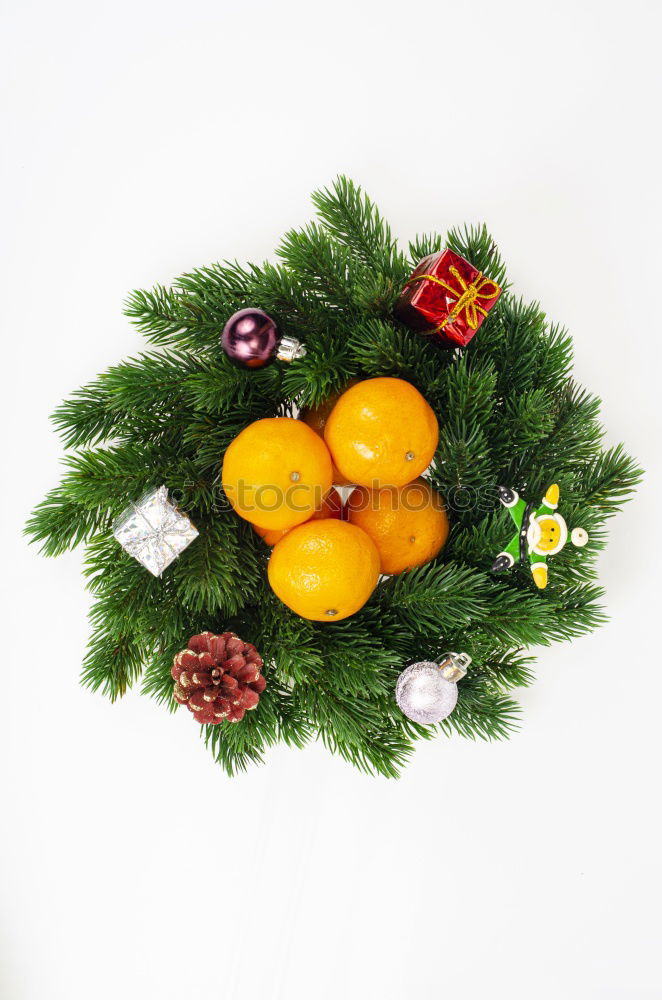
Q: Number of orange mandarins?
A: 6